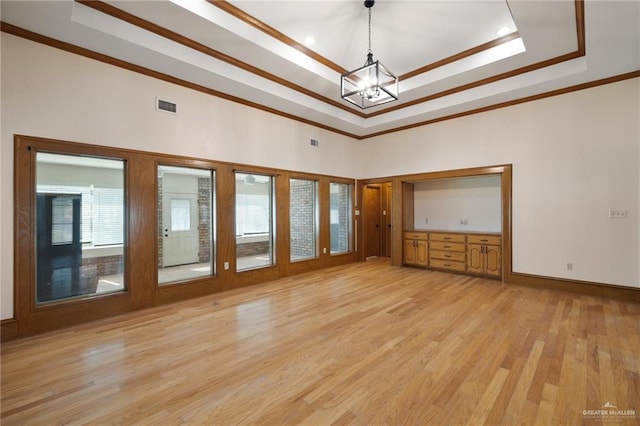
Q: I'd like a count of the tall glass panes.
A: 5